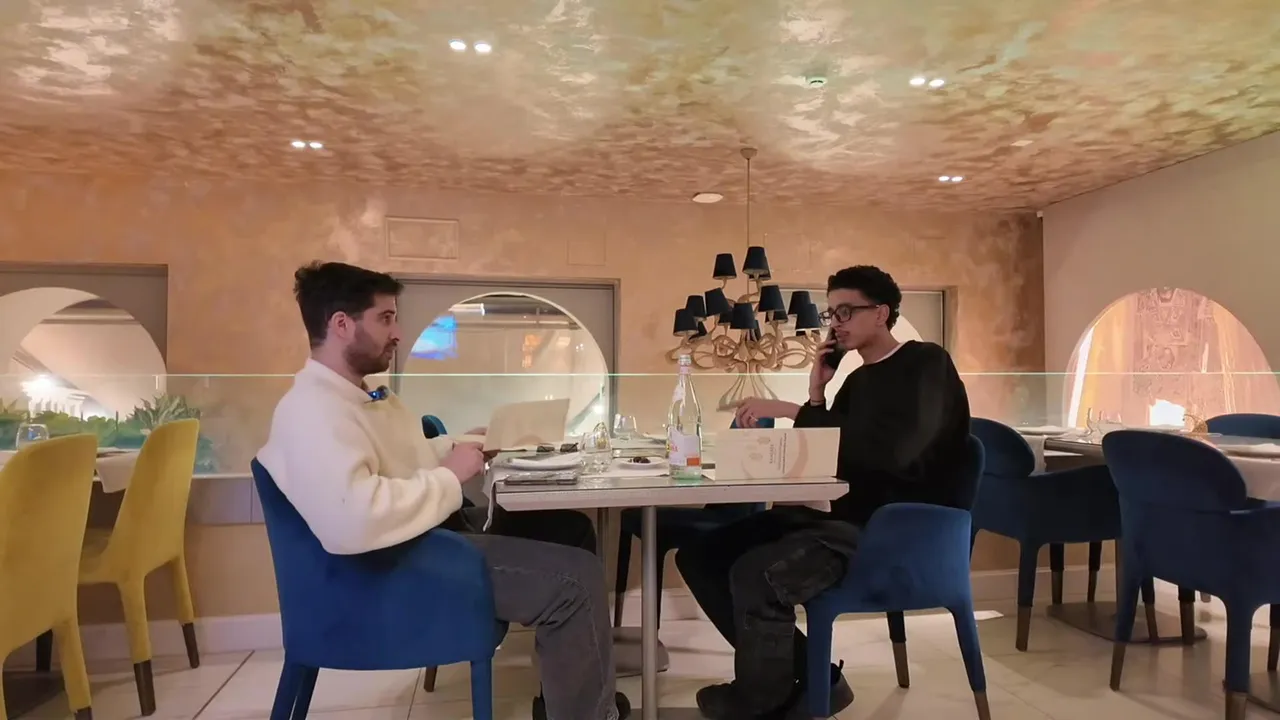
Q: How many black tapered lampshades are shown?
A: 15